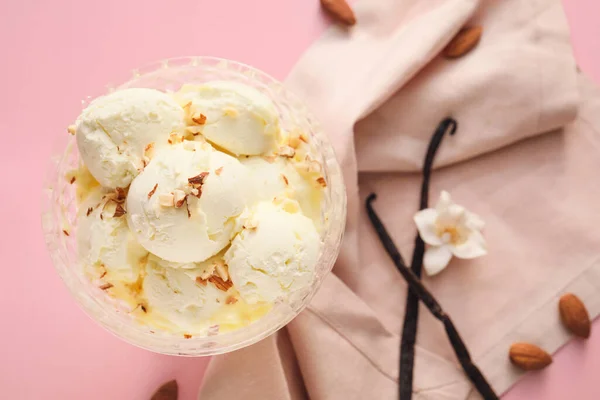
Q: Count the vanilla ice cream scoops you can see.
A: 7